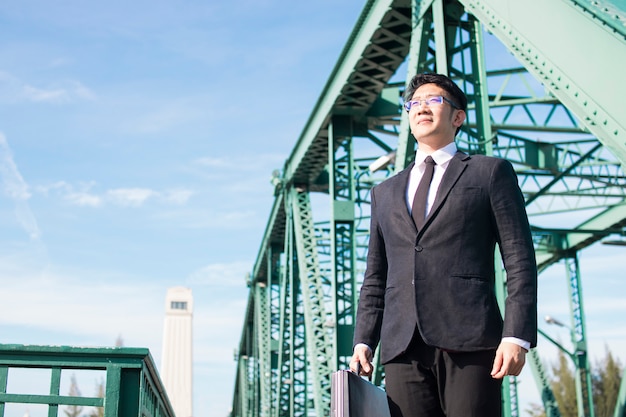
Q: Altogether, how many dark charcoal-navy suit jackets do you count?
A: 1